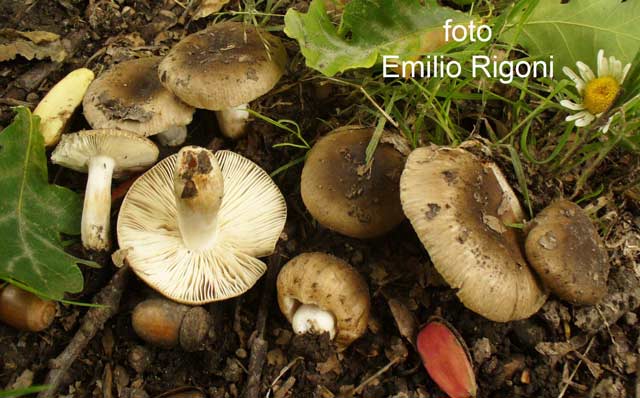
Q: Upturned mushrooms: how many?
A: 1